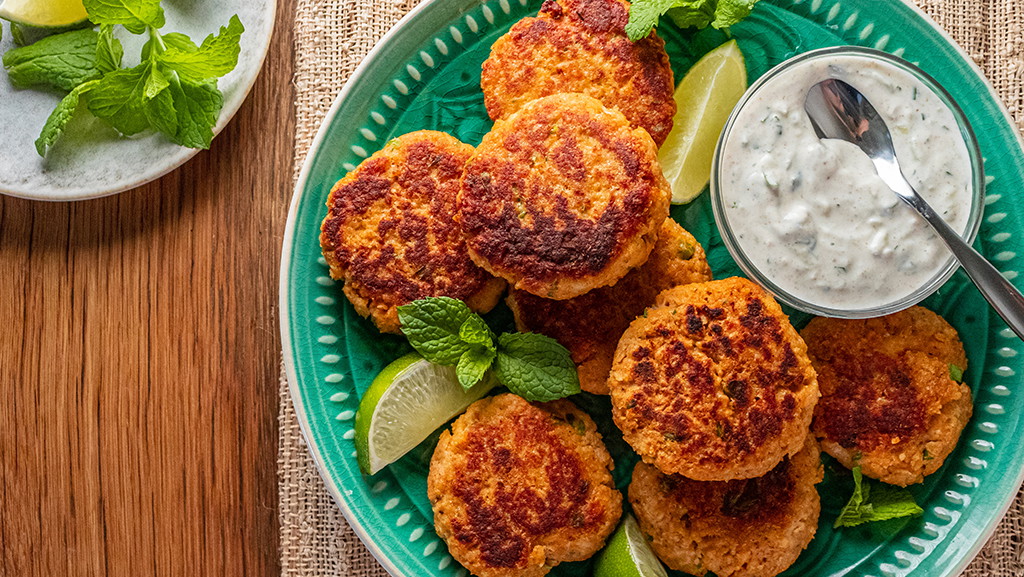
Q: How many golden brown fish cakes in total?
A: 8